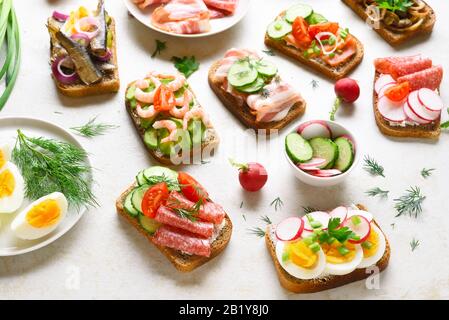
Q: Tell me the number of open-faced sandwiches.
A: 8